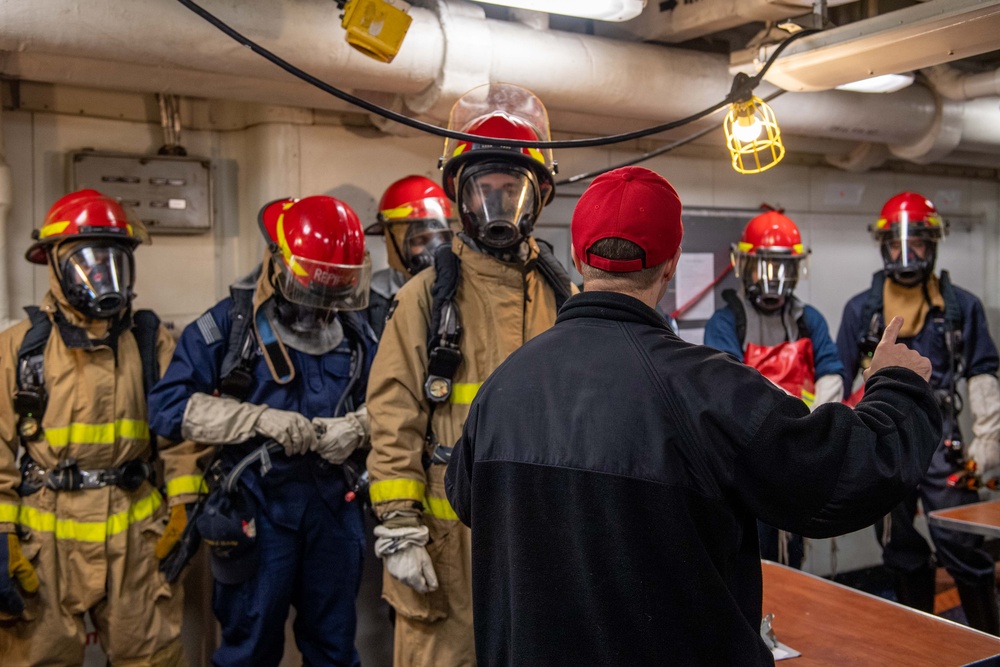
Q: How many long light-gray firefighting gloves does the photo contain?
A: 5